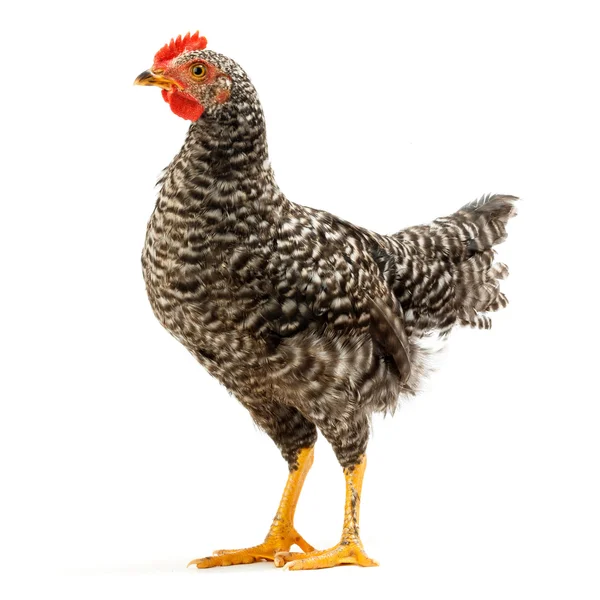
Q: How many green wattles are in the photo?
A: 0